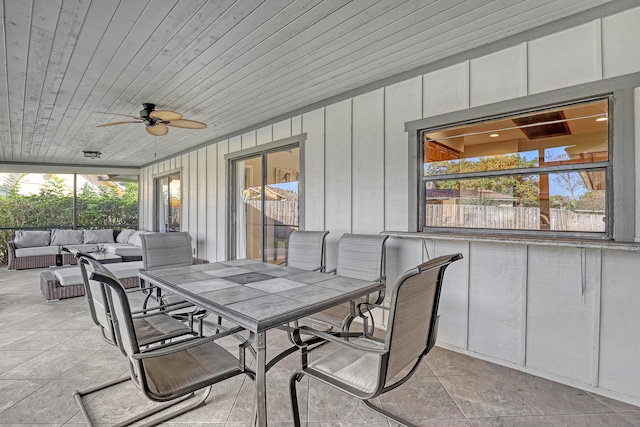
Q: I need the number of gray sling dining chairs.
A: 6